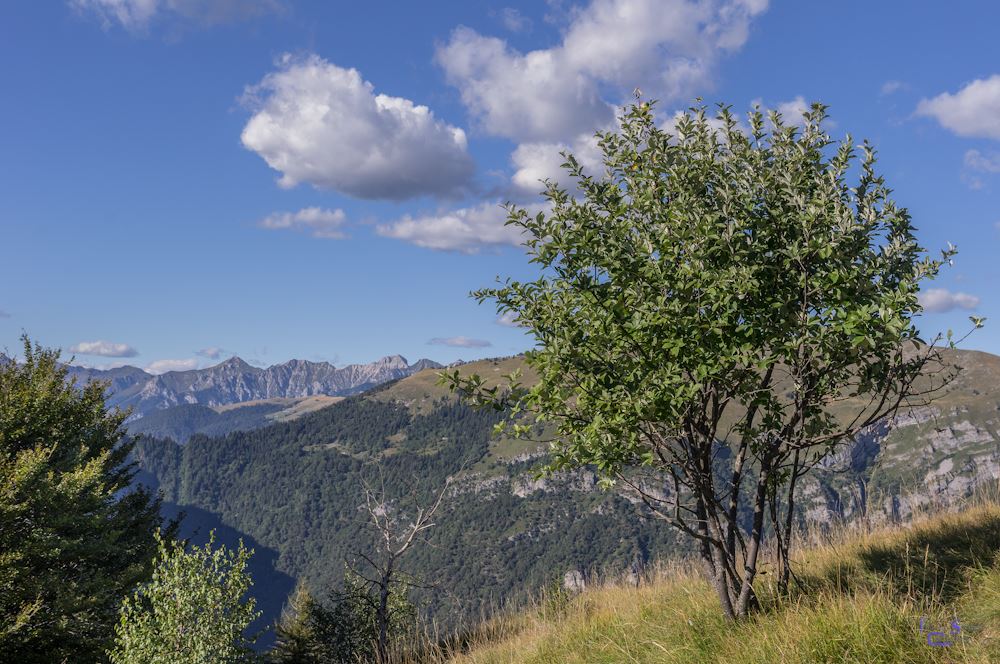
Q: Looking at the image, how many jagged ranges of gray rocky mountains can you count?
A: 1